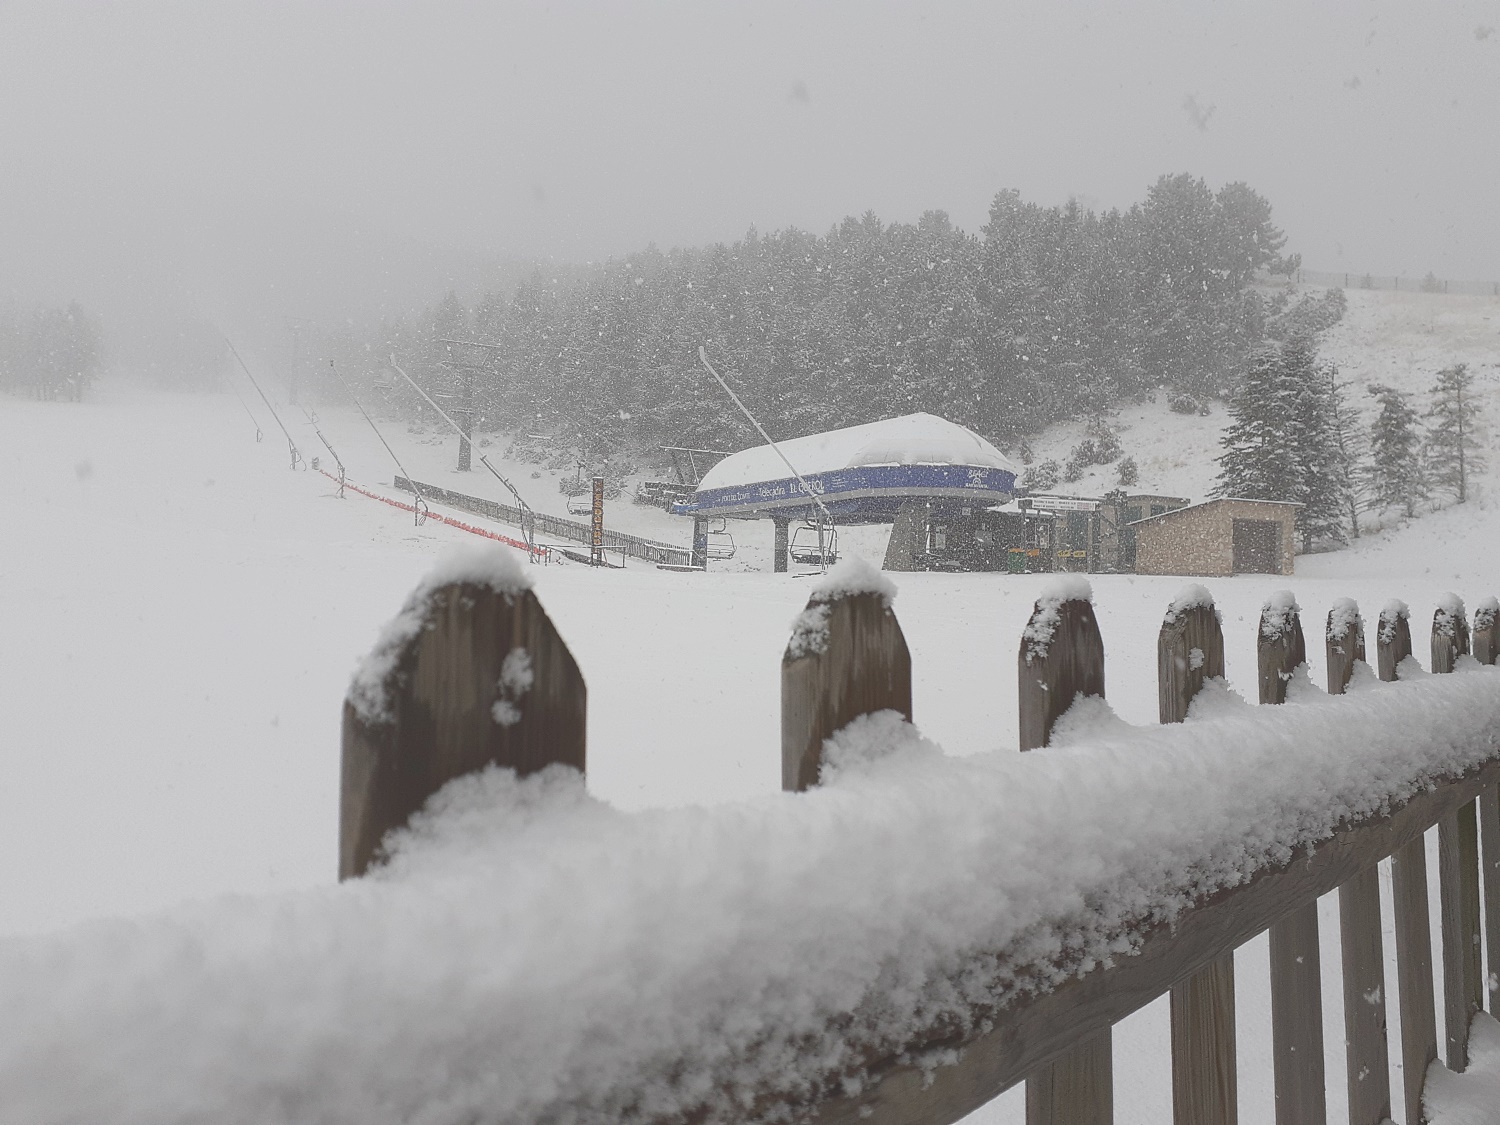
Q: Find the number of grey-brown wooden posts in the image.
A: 9